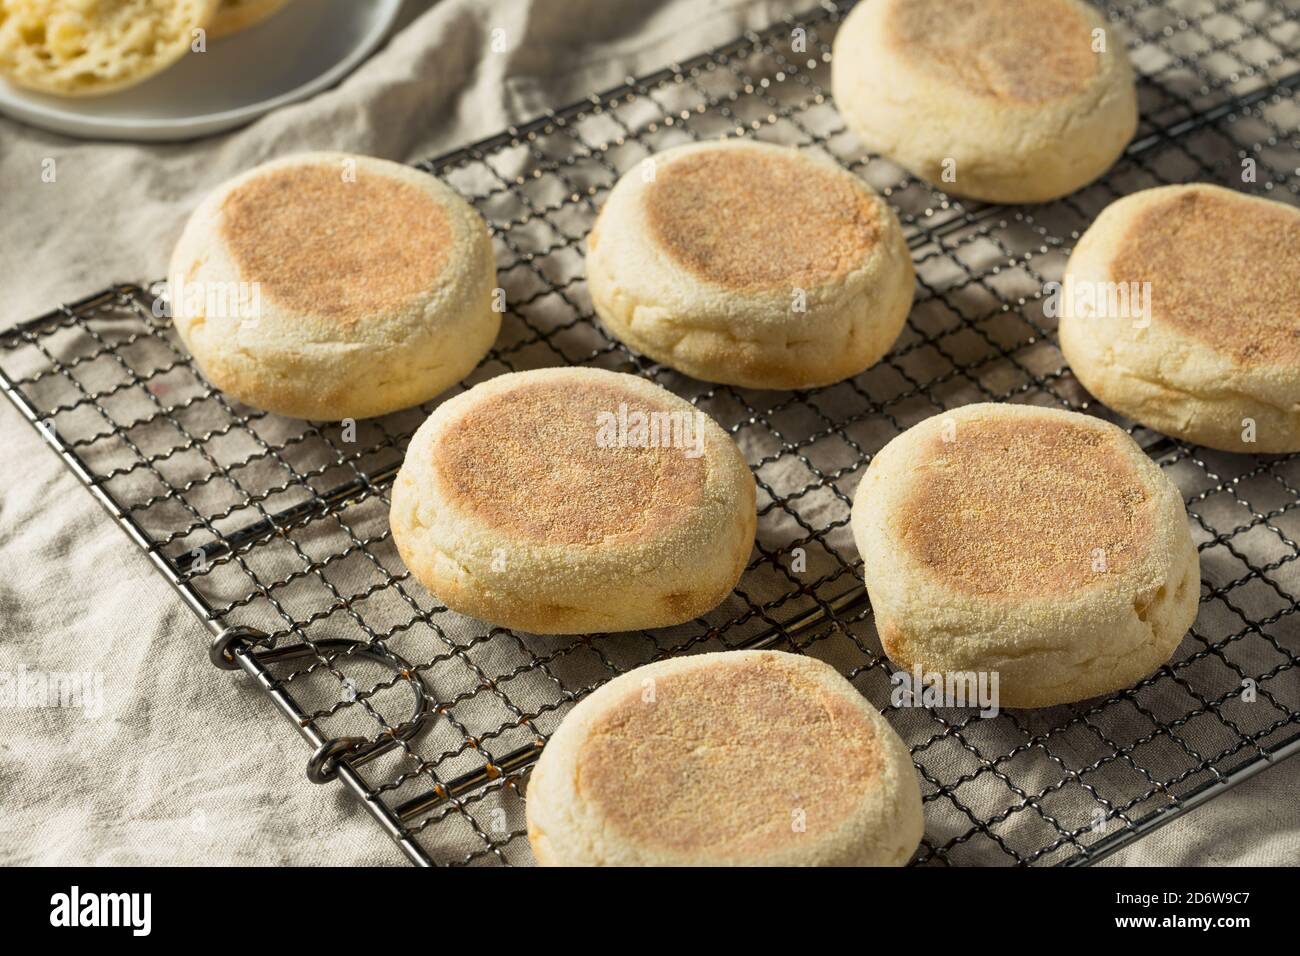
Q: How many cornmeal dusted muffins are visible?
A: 7